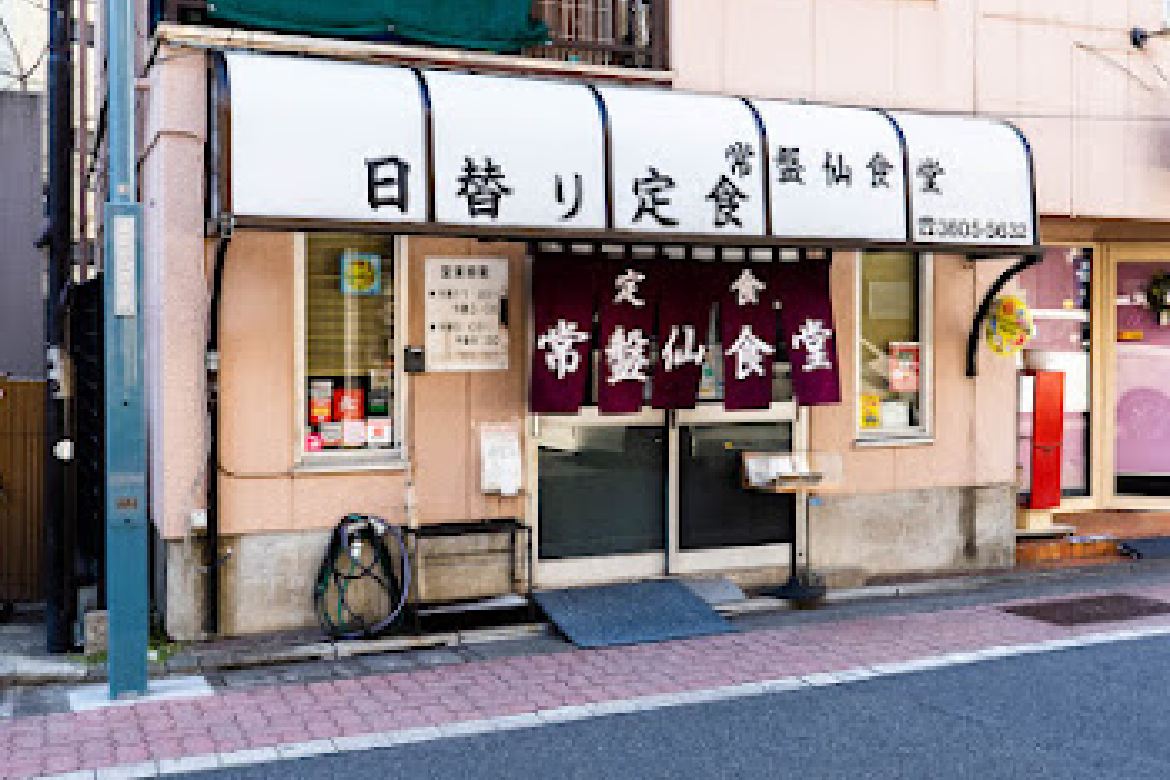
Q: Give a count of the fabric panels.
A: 5